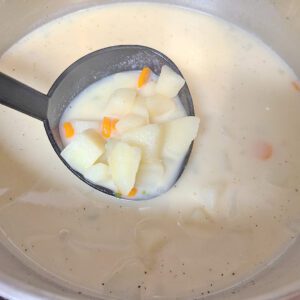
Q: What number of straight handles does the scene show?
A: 1